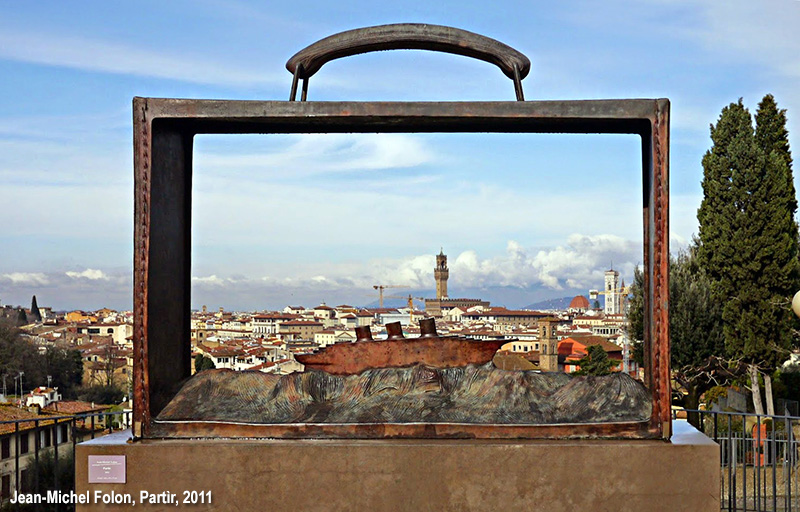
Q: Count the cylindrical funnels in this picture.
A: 3